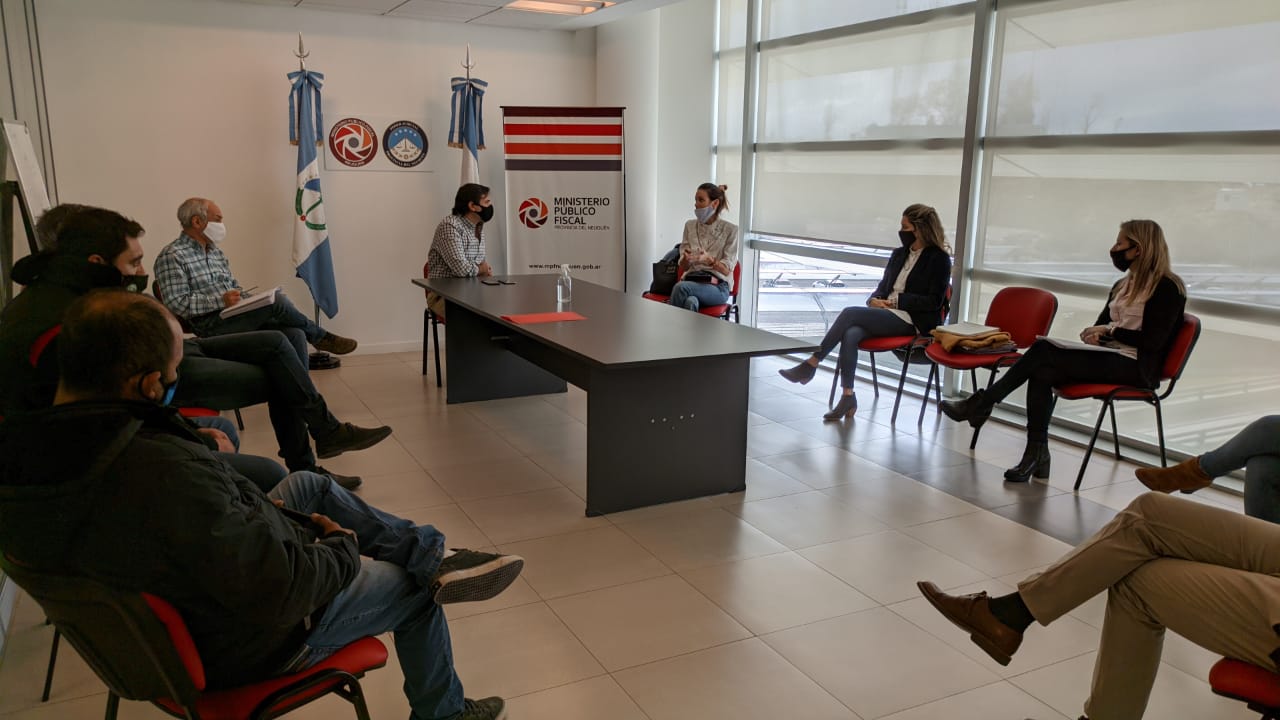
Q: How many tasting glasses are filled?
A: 0